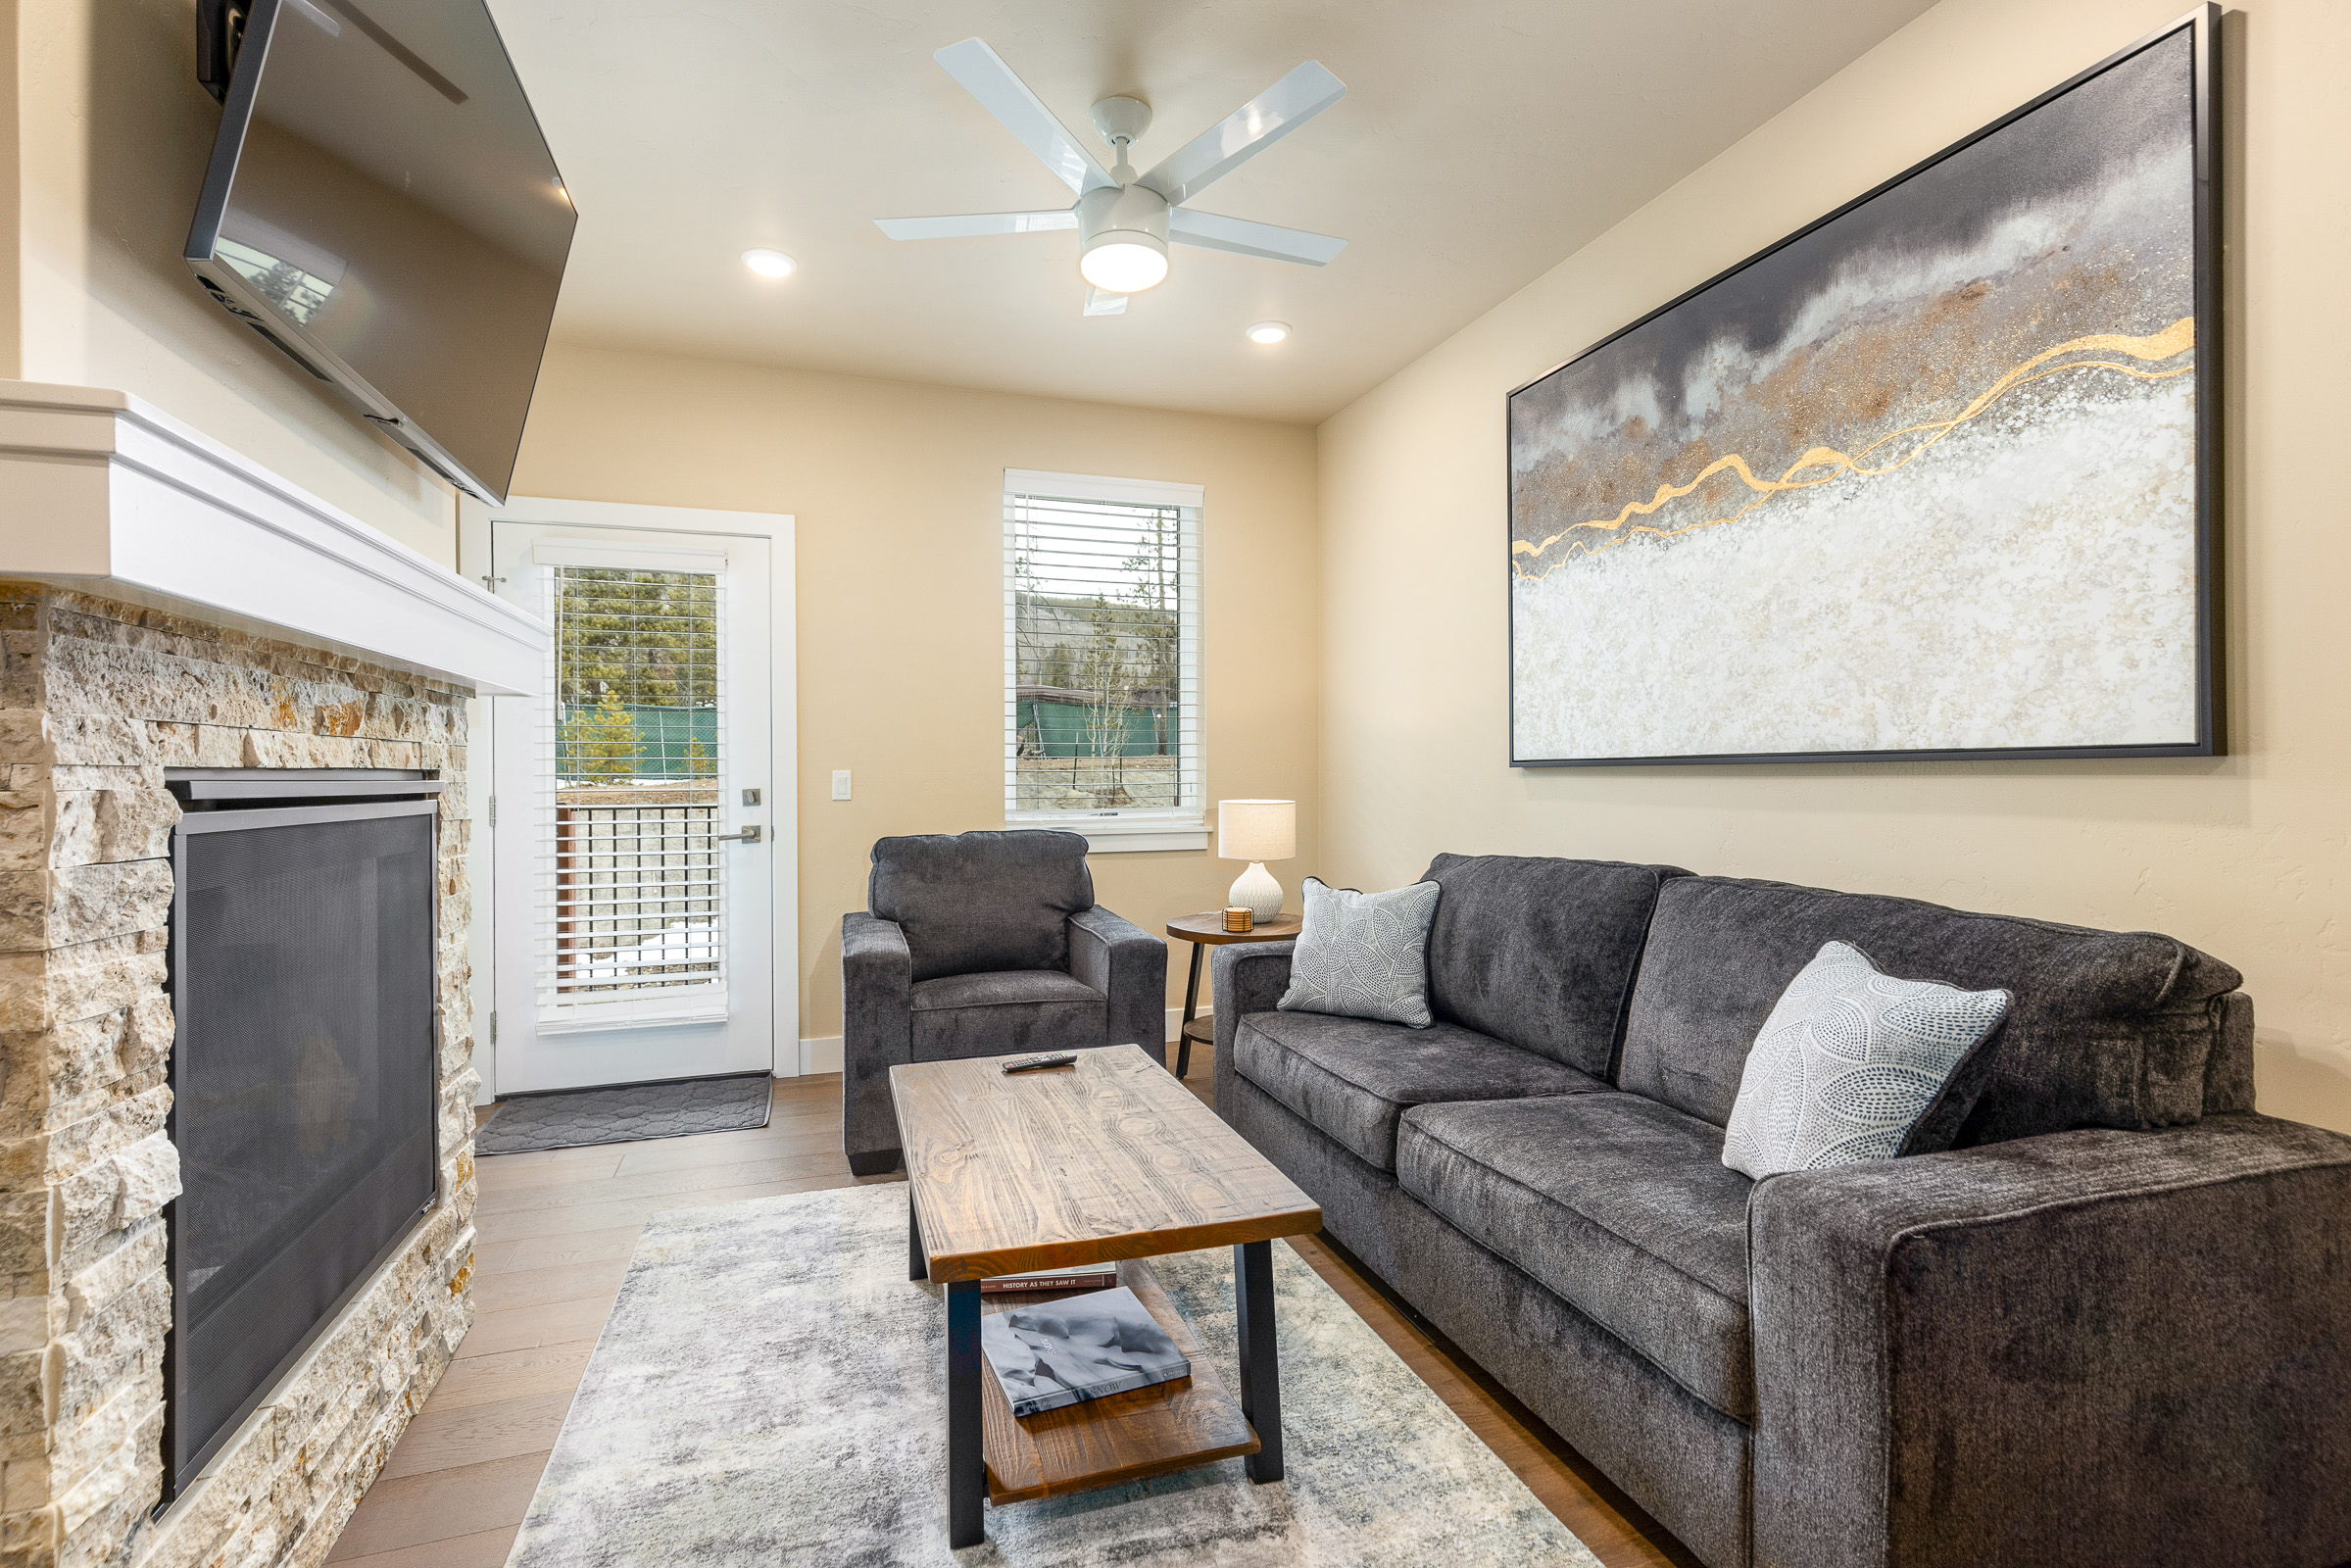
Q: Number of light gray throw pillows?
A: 2